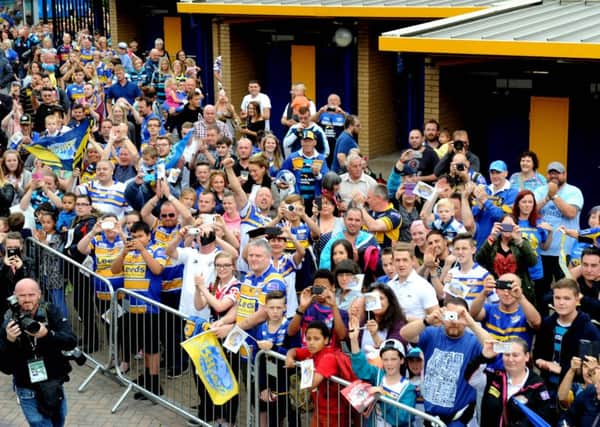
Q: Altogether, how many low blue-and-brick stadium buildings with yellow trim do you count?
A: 2